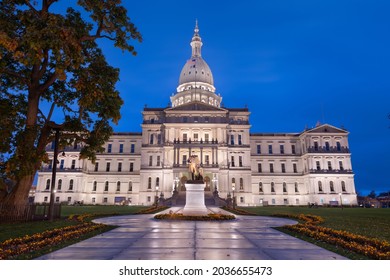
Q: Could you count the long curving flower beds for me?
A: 2